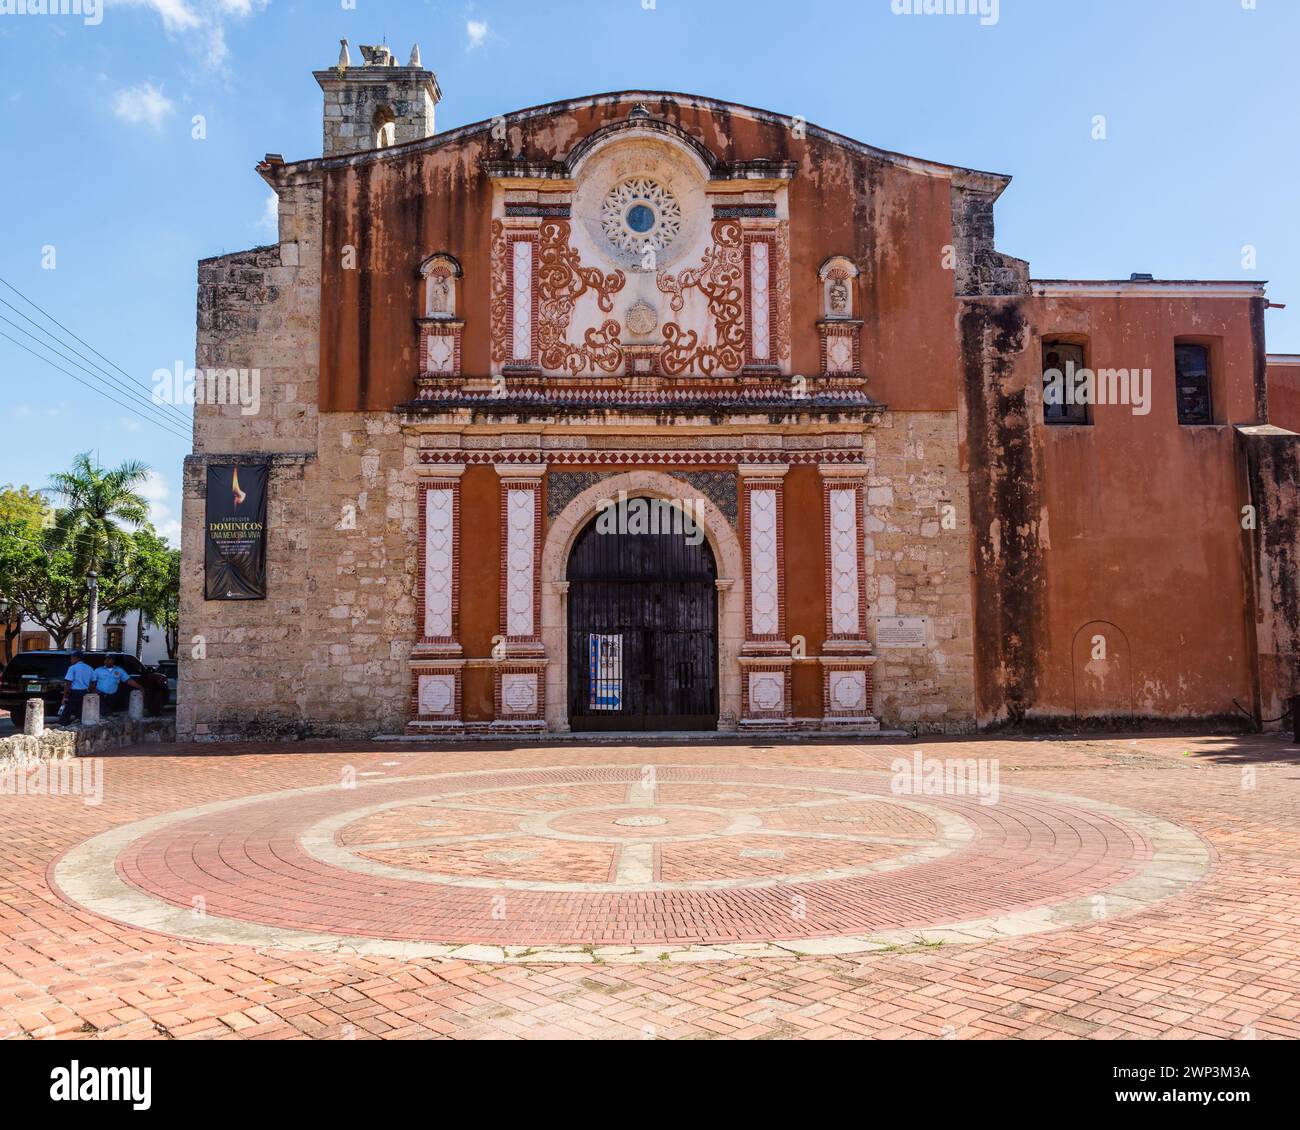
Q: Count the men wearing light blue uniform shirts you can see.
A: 2